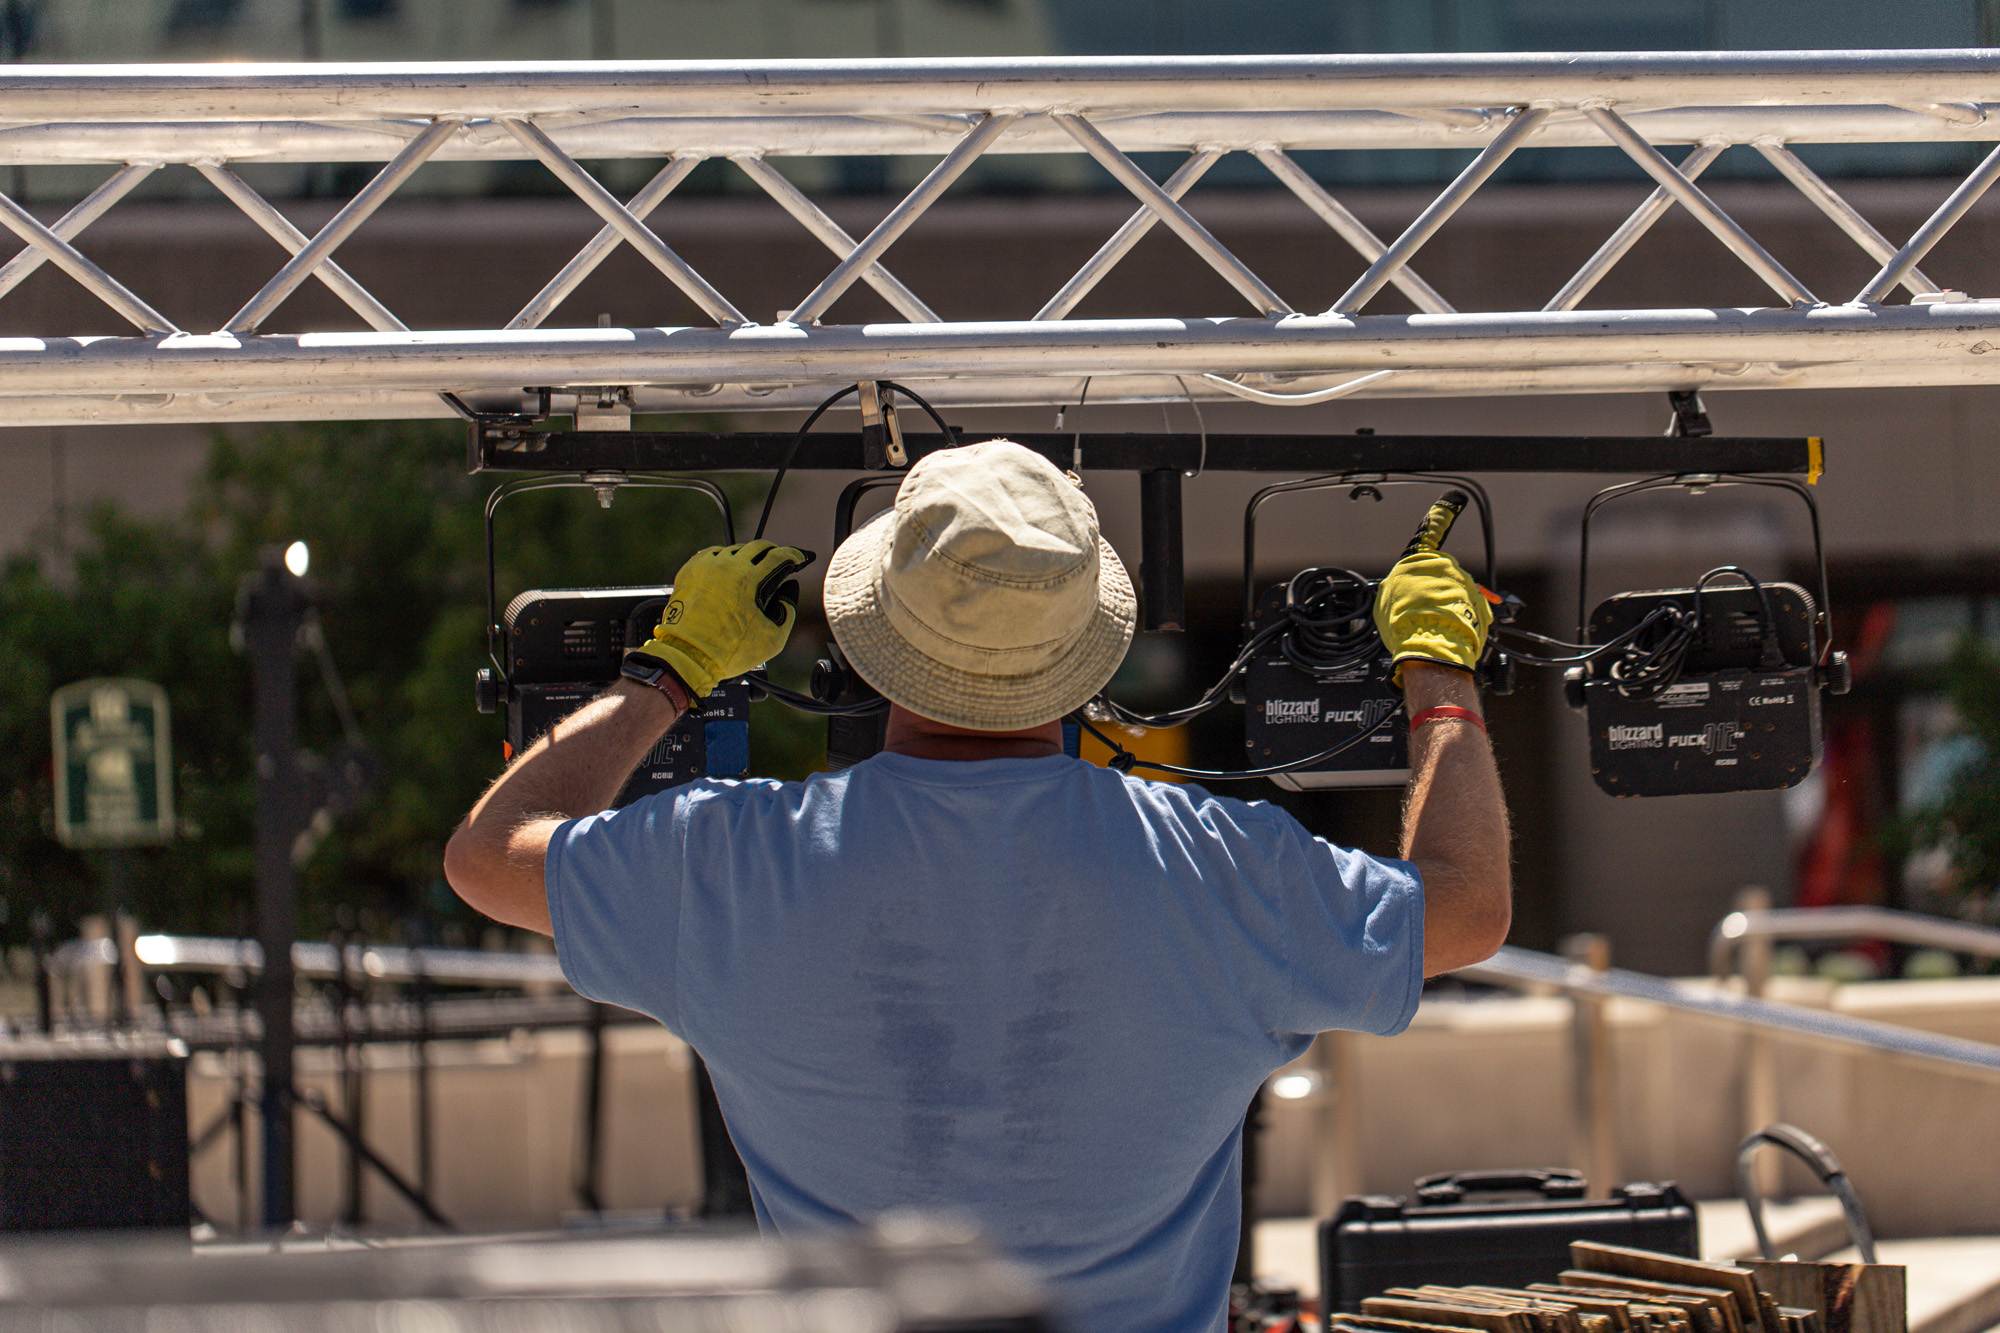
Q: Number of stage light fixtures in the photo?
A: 4